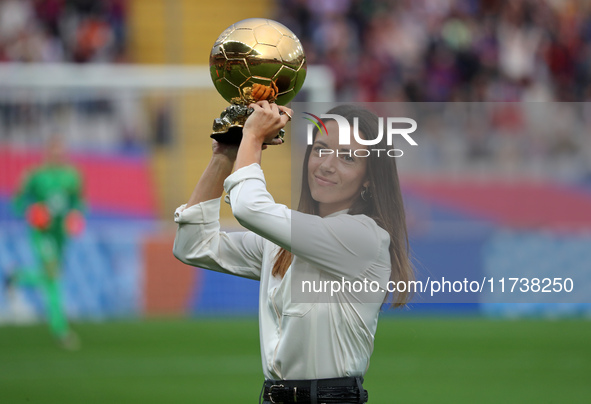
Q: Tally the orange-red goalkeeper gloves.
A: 2